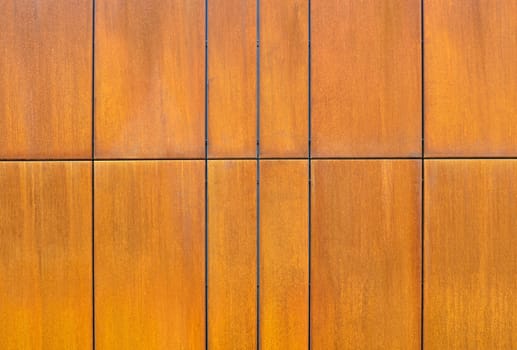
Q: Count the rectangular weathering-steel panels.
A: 12